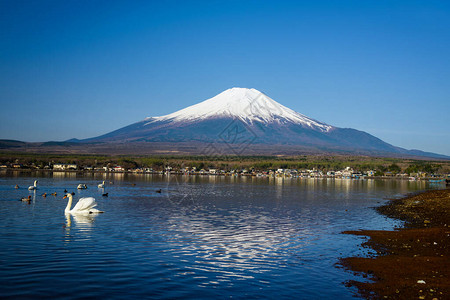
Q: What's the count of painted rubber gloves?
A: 0